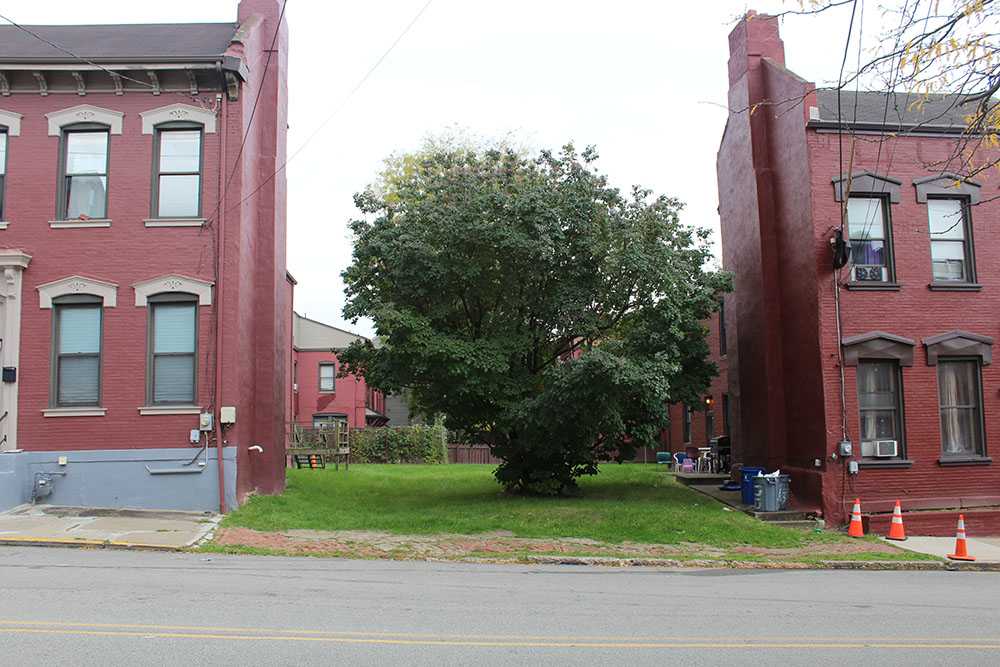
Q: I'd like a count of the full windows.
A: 9